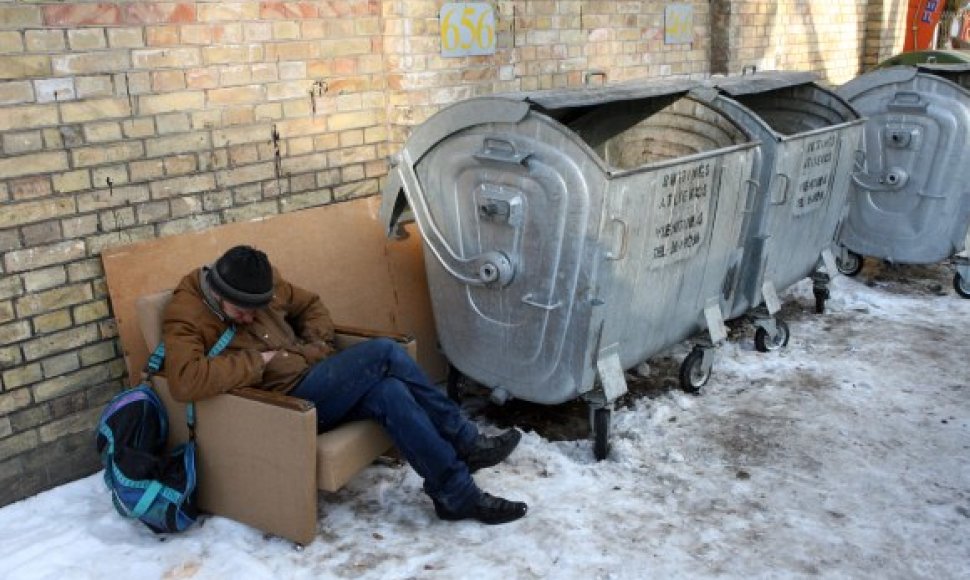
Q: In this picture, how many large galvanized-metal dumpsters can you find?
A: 3